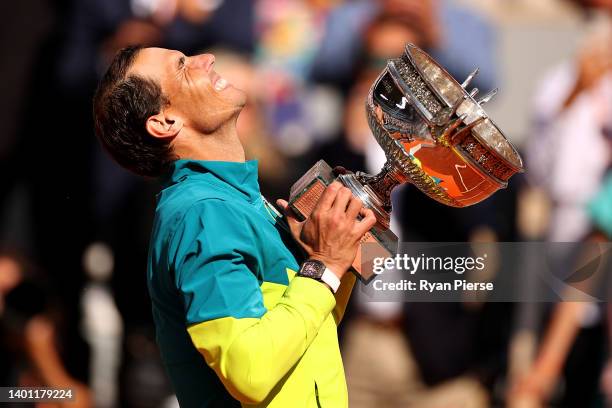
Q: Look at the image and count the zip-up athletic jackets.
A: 1